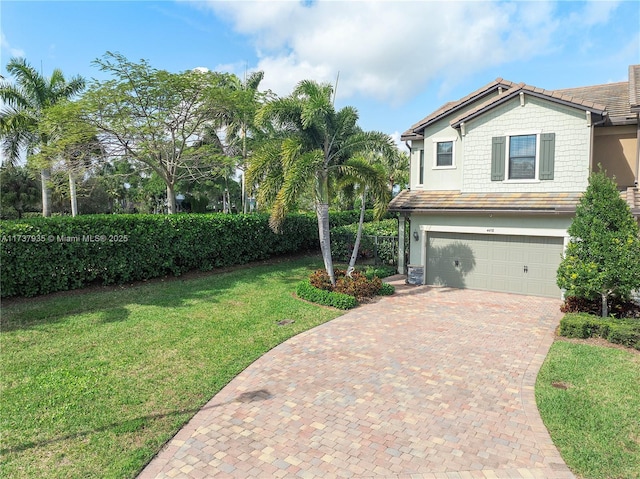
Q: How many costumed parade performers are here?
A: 0